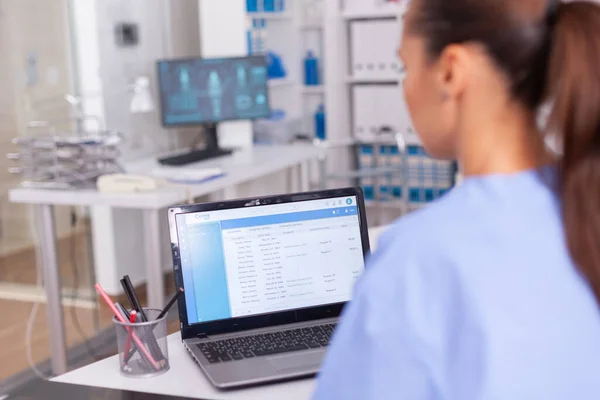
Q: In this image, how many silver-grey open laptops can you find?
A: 1